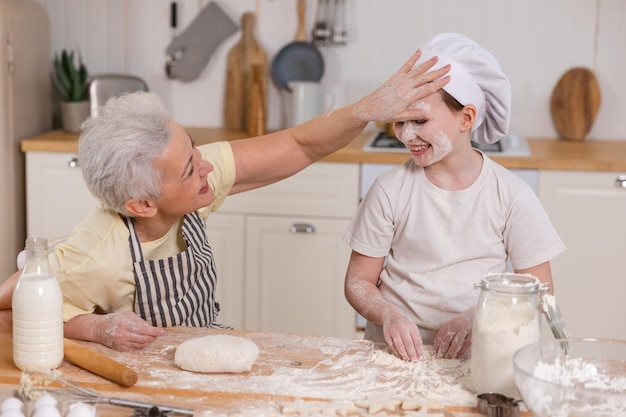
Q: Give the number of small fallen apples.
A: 0